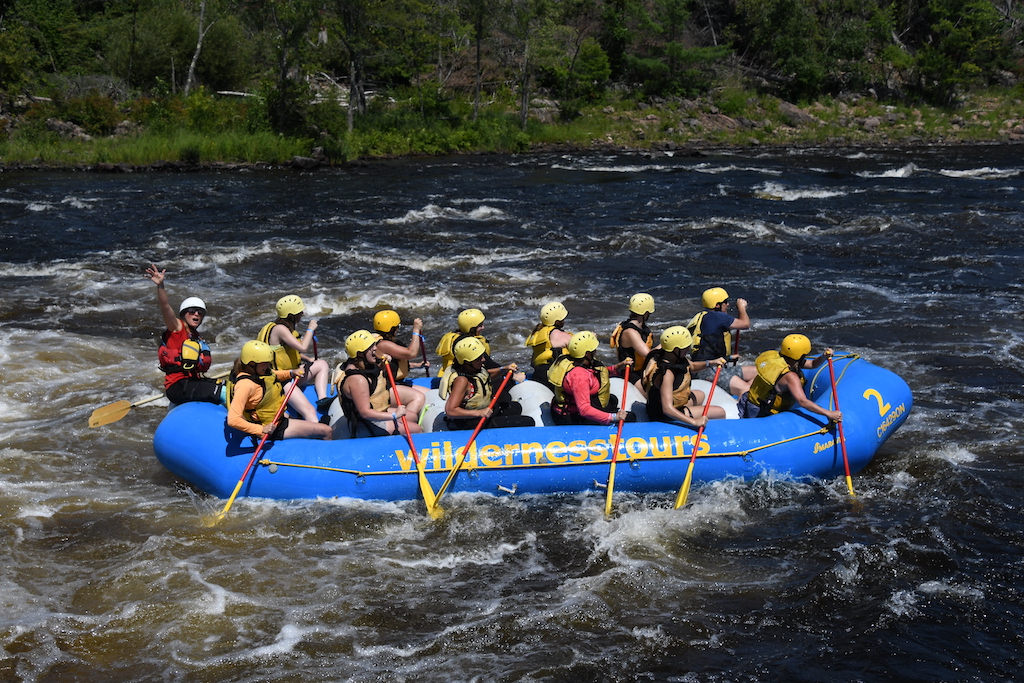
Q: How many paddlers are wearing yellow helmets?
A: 12